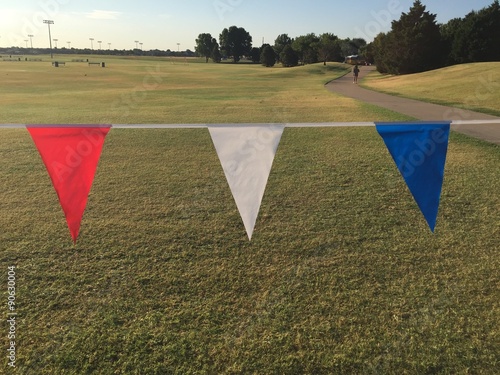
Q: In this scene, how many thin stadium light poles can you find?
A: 11